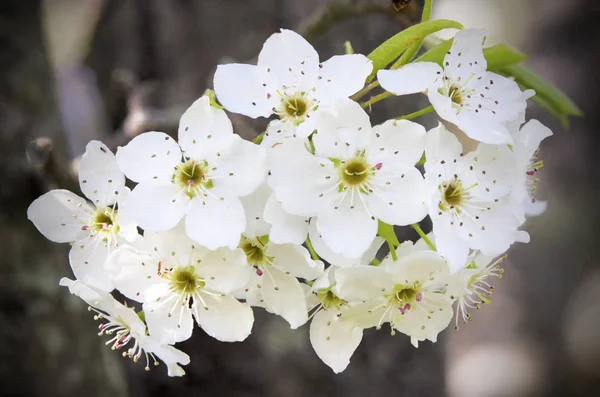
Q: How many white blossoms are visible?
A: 13